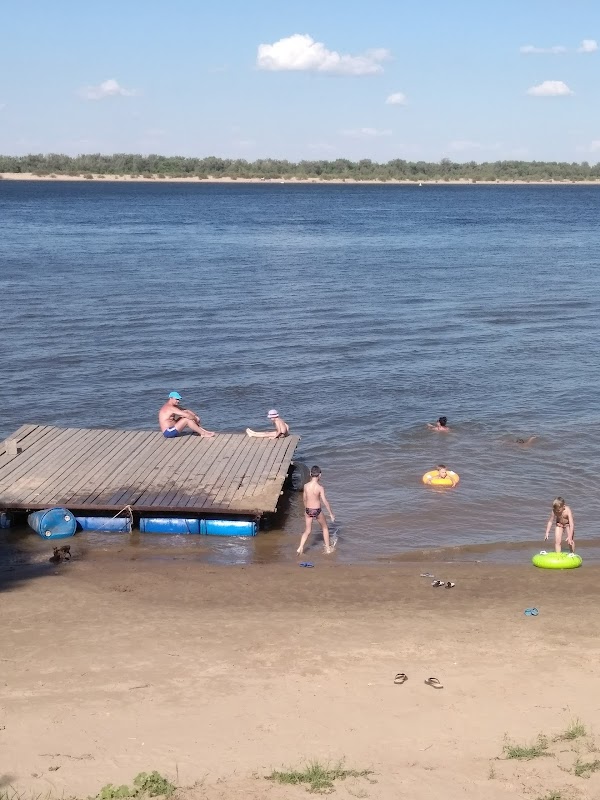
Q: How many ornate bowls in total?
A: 0